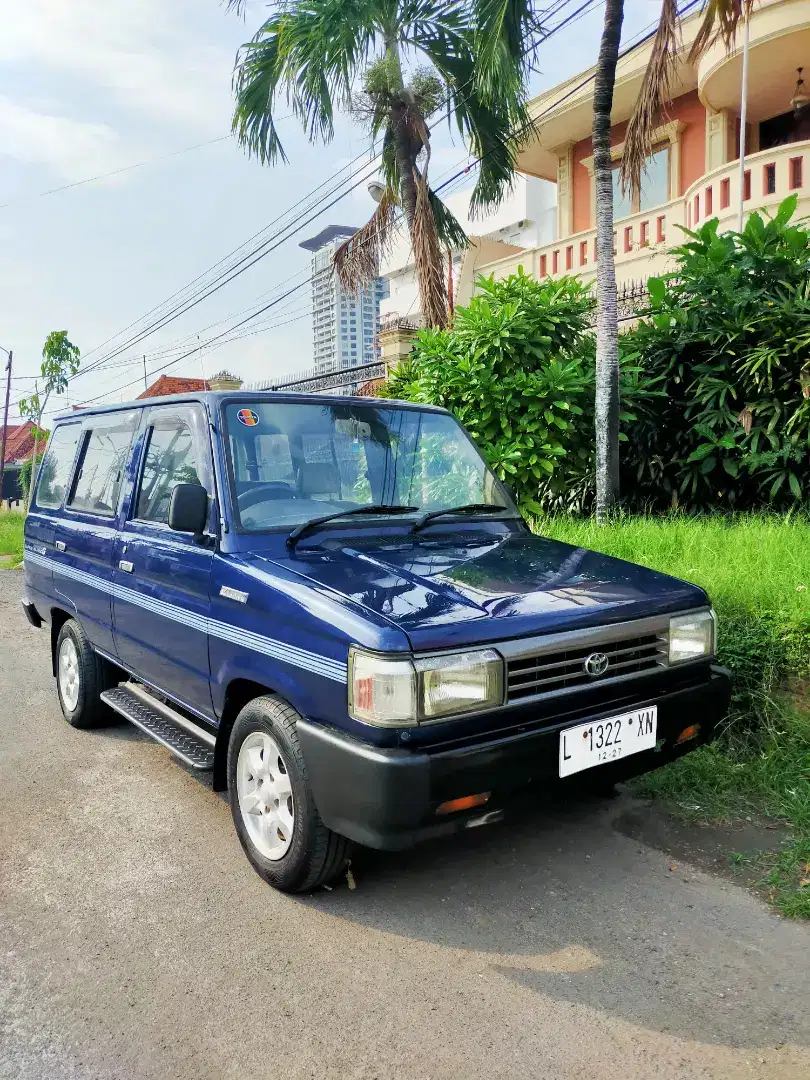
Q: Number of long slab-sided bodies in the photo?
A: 1